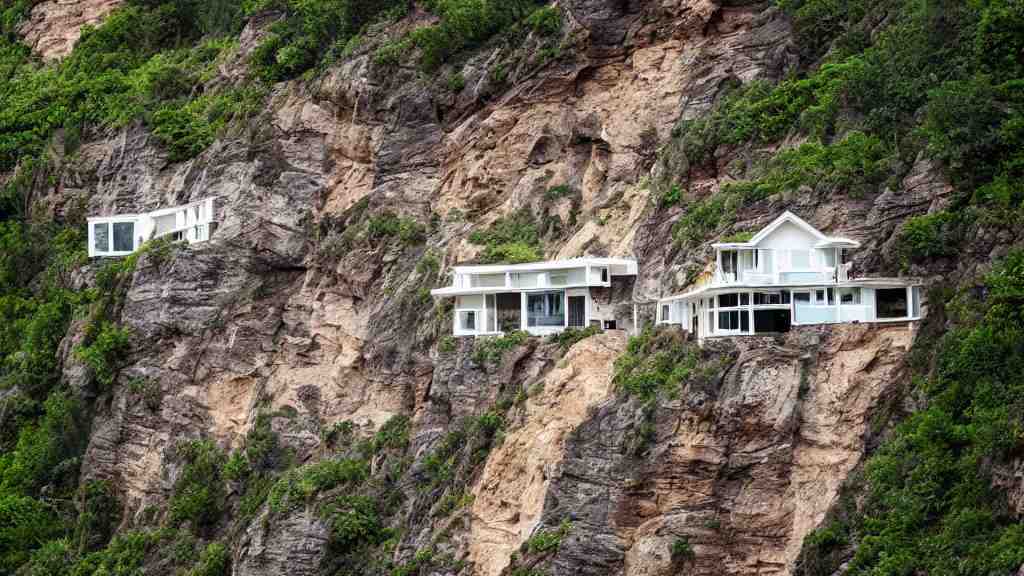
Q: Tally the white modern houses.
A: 3